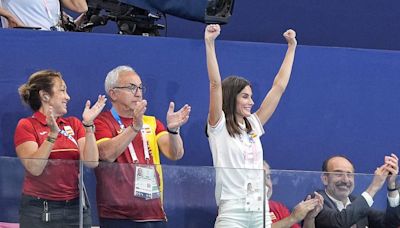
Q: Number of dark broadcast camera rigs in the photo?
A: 1